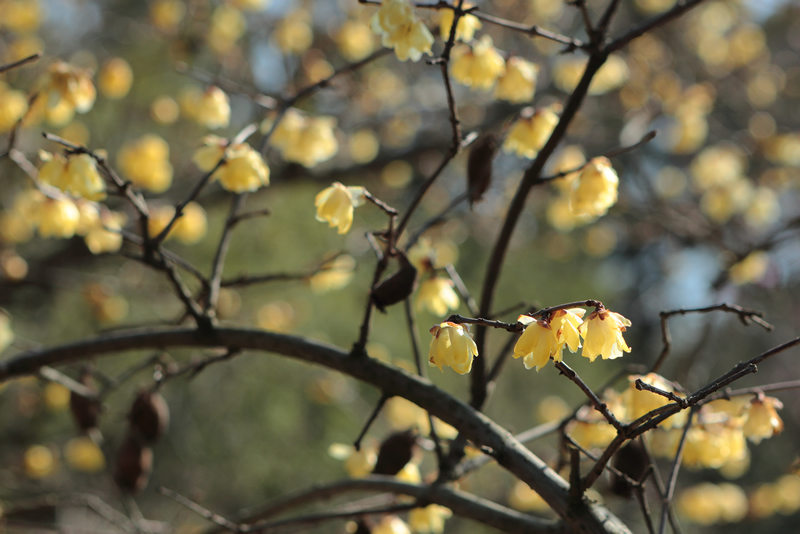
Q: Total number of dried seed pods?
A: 7